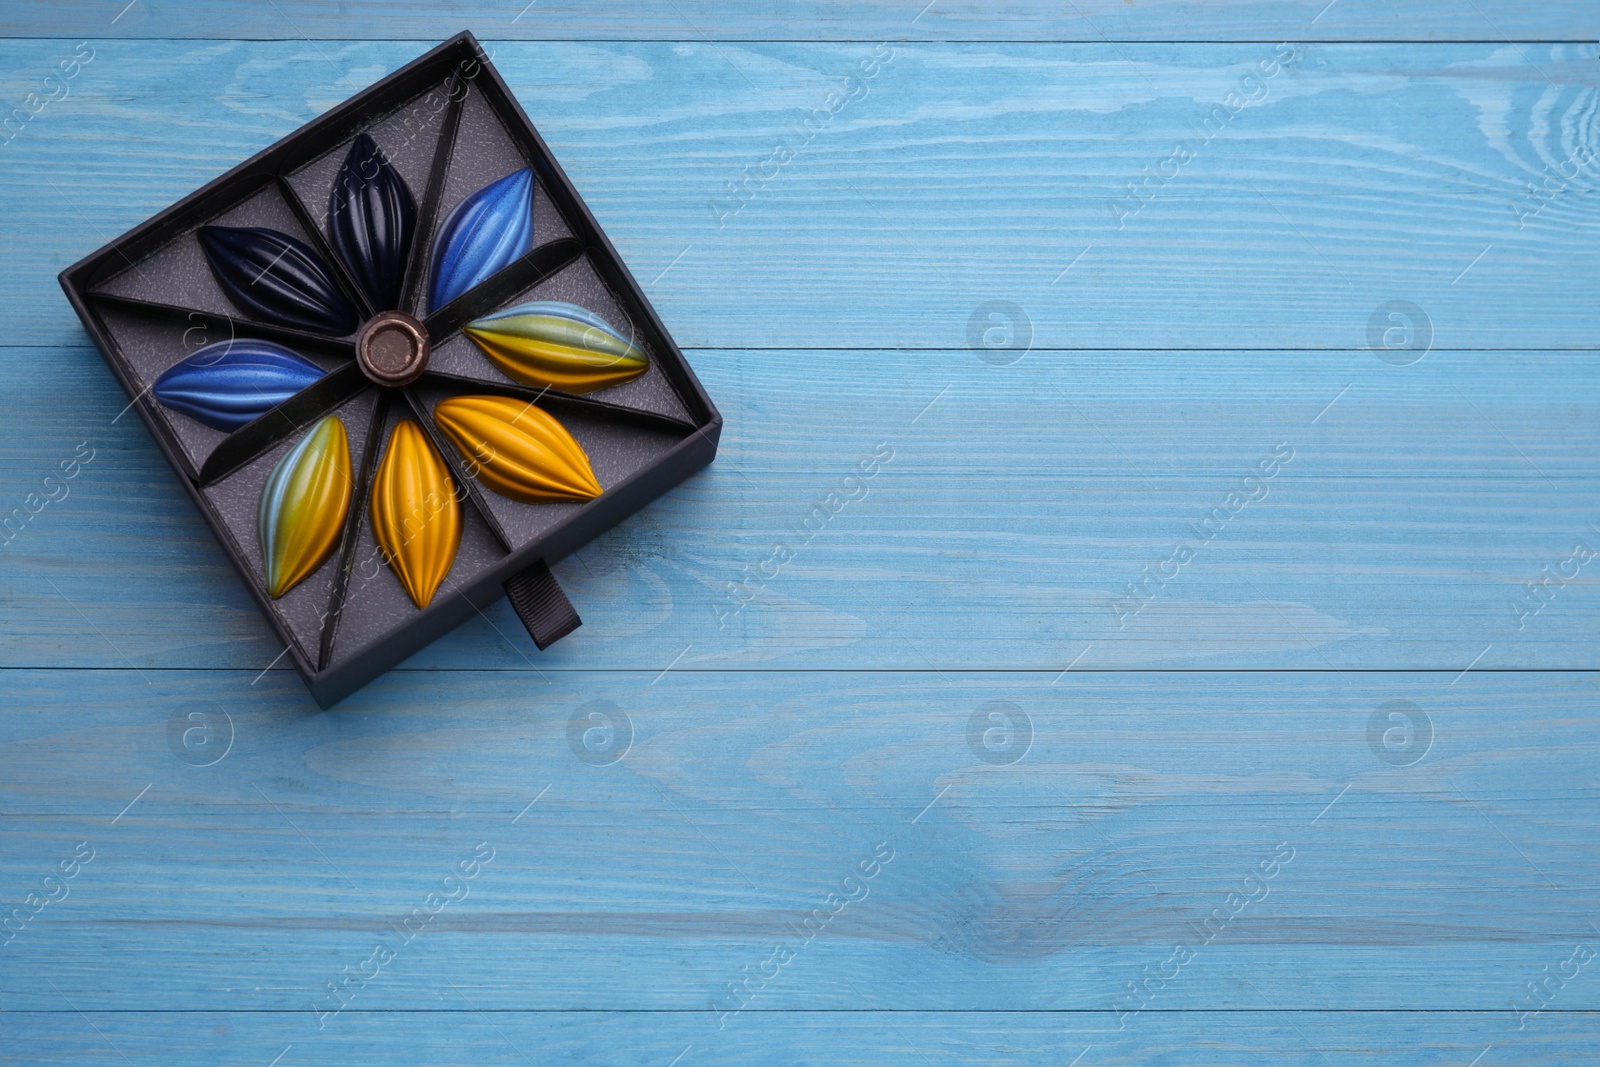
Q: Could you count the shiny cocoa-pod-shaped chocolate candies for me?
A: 8